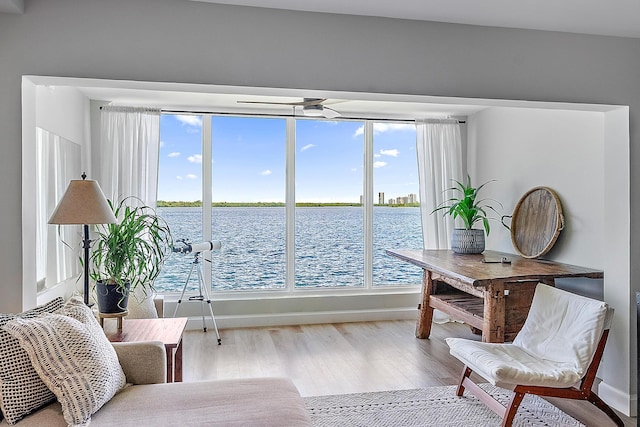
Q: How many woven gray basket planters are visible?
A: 1